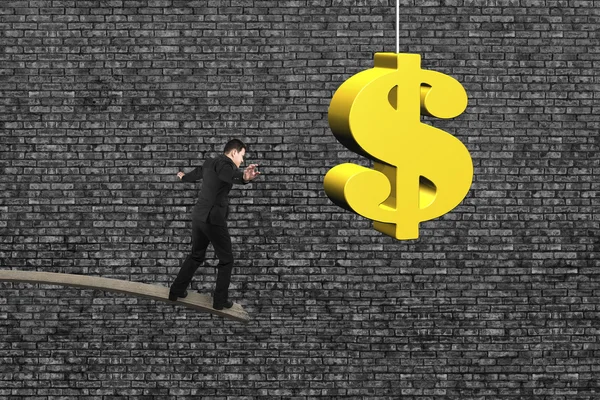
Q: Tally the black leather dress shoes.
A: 2